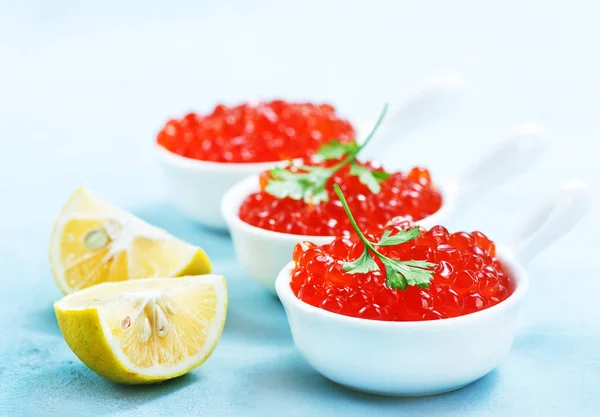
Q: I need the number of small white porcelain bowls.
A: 3